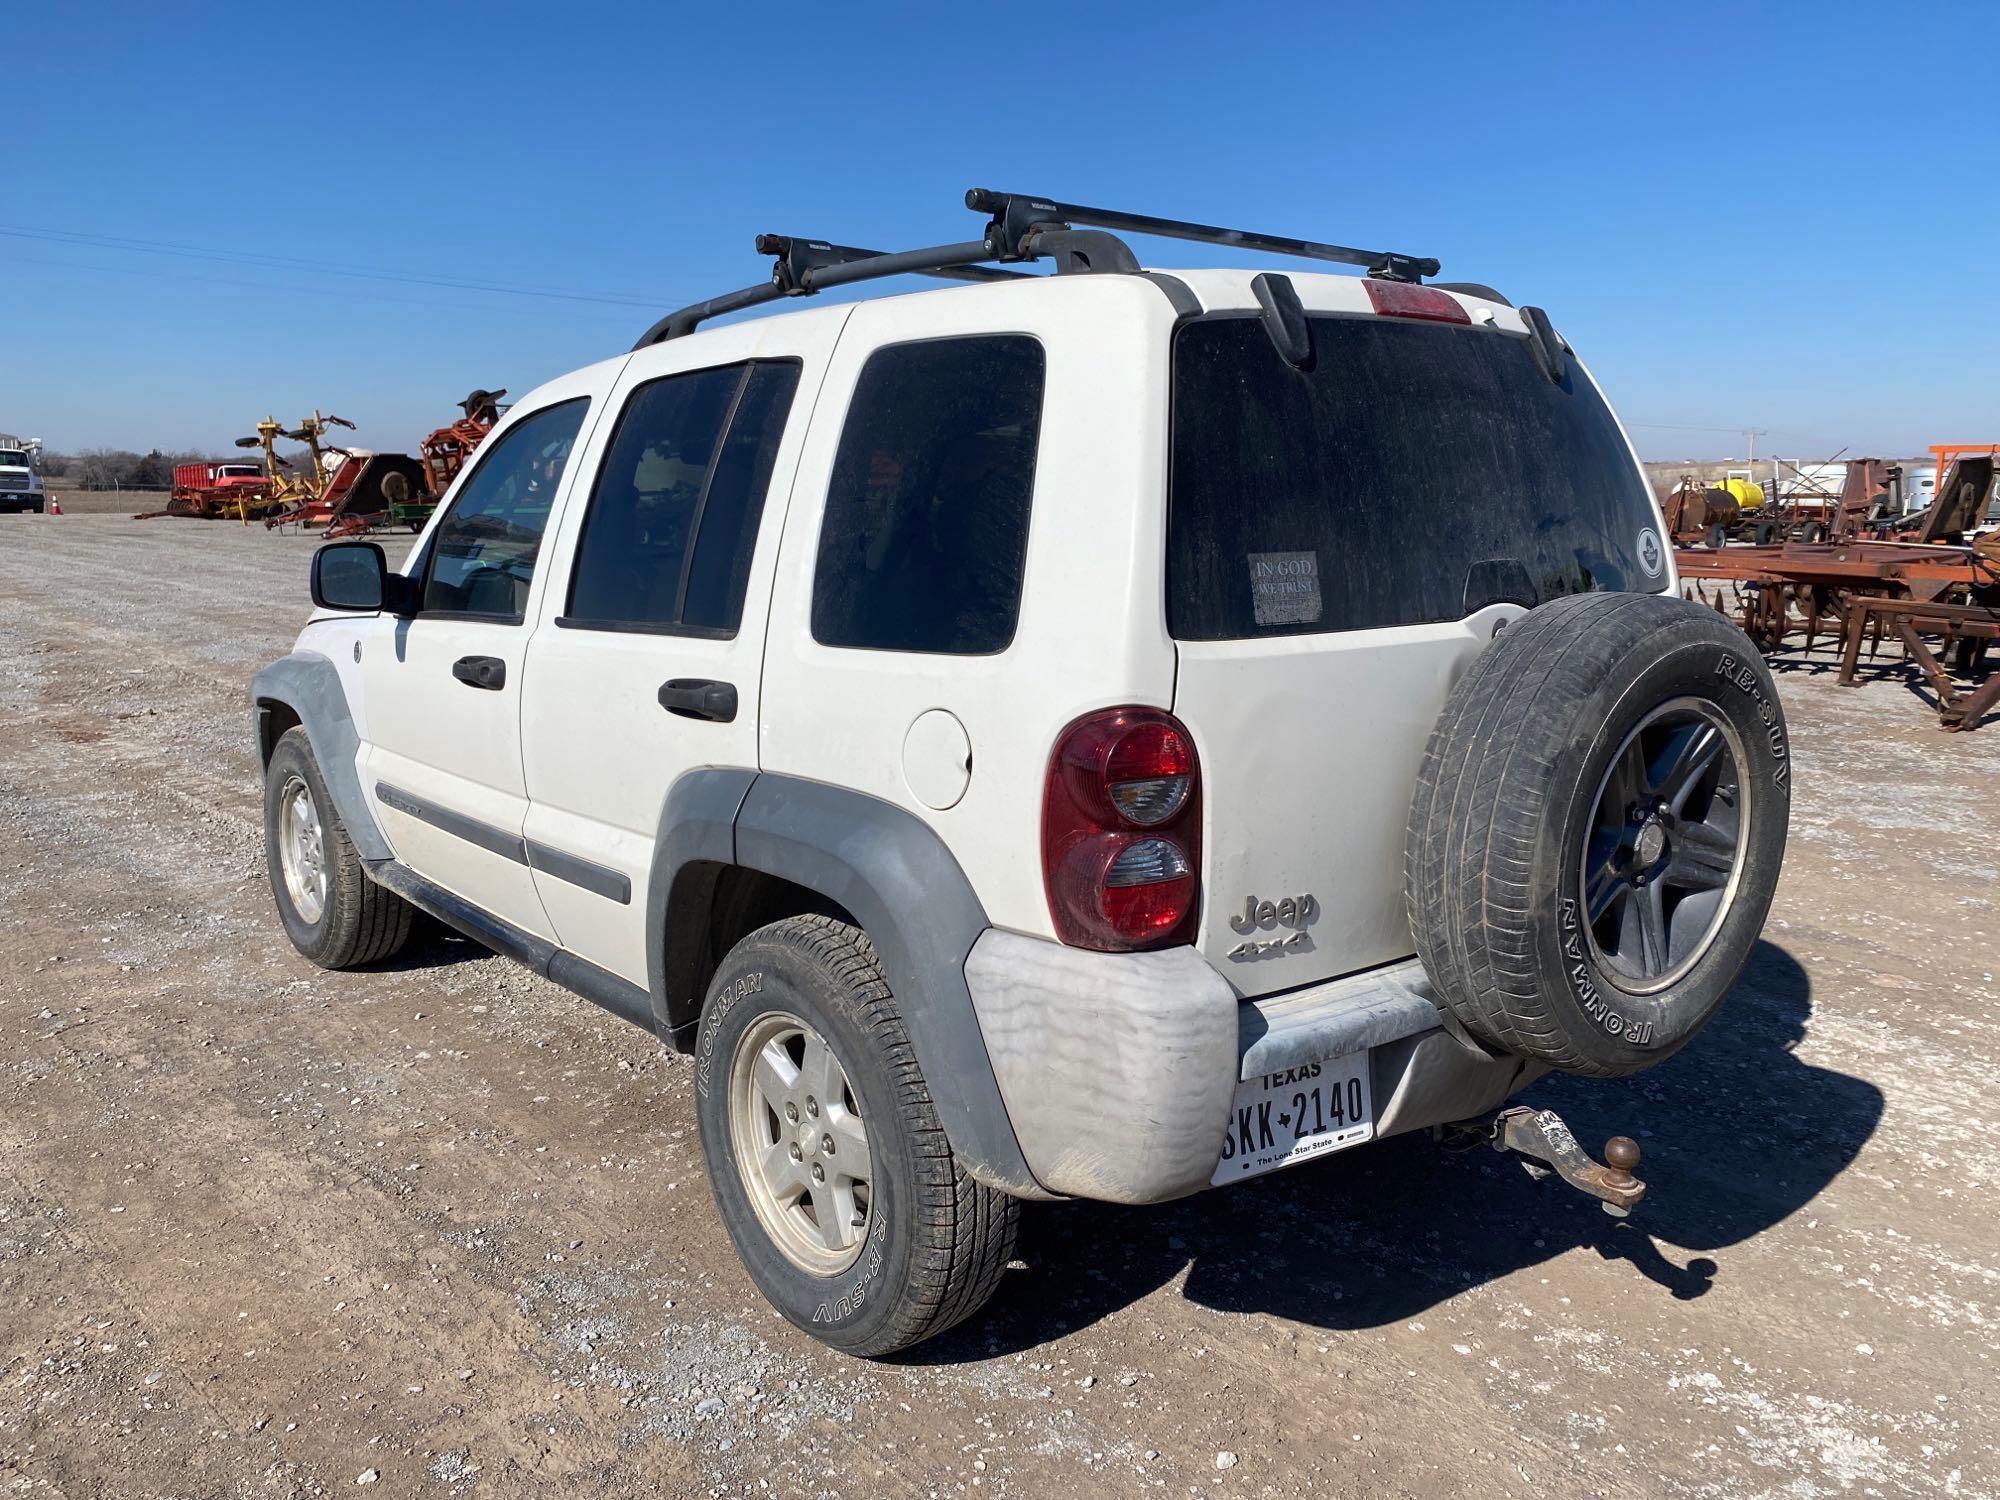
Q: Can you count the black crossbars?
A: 2